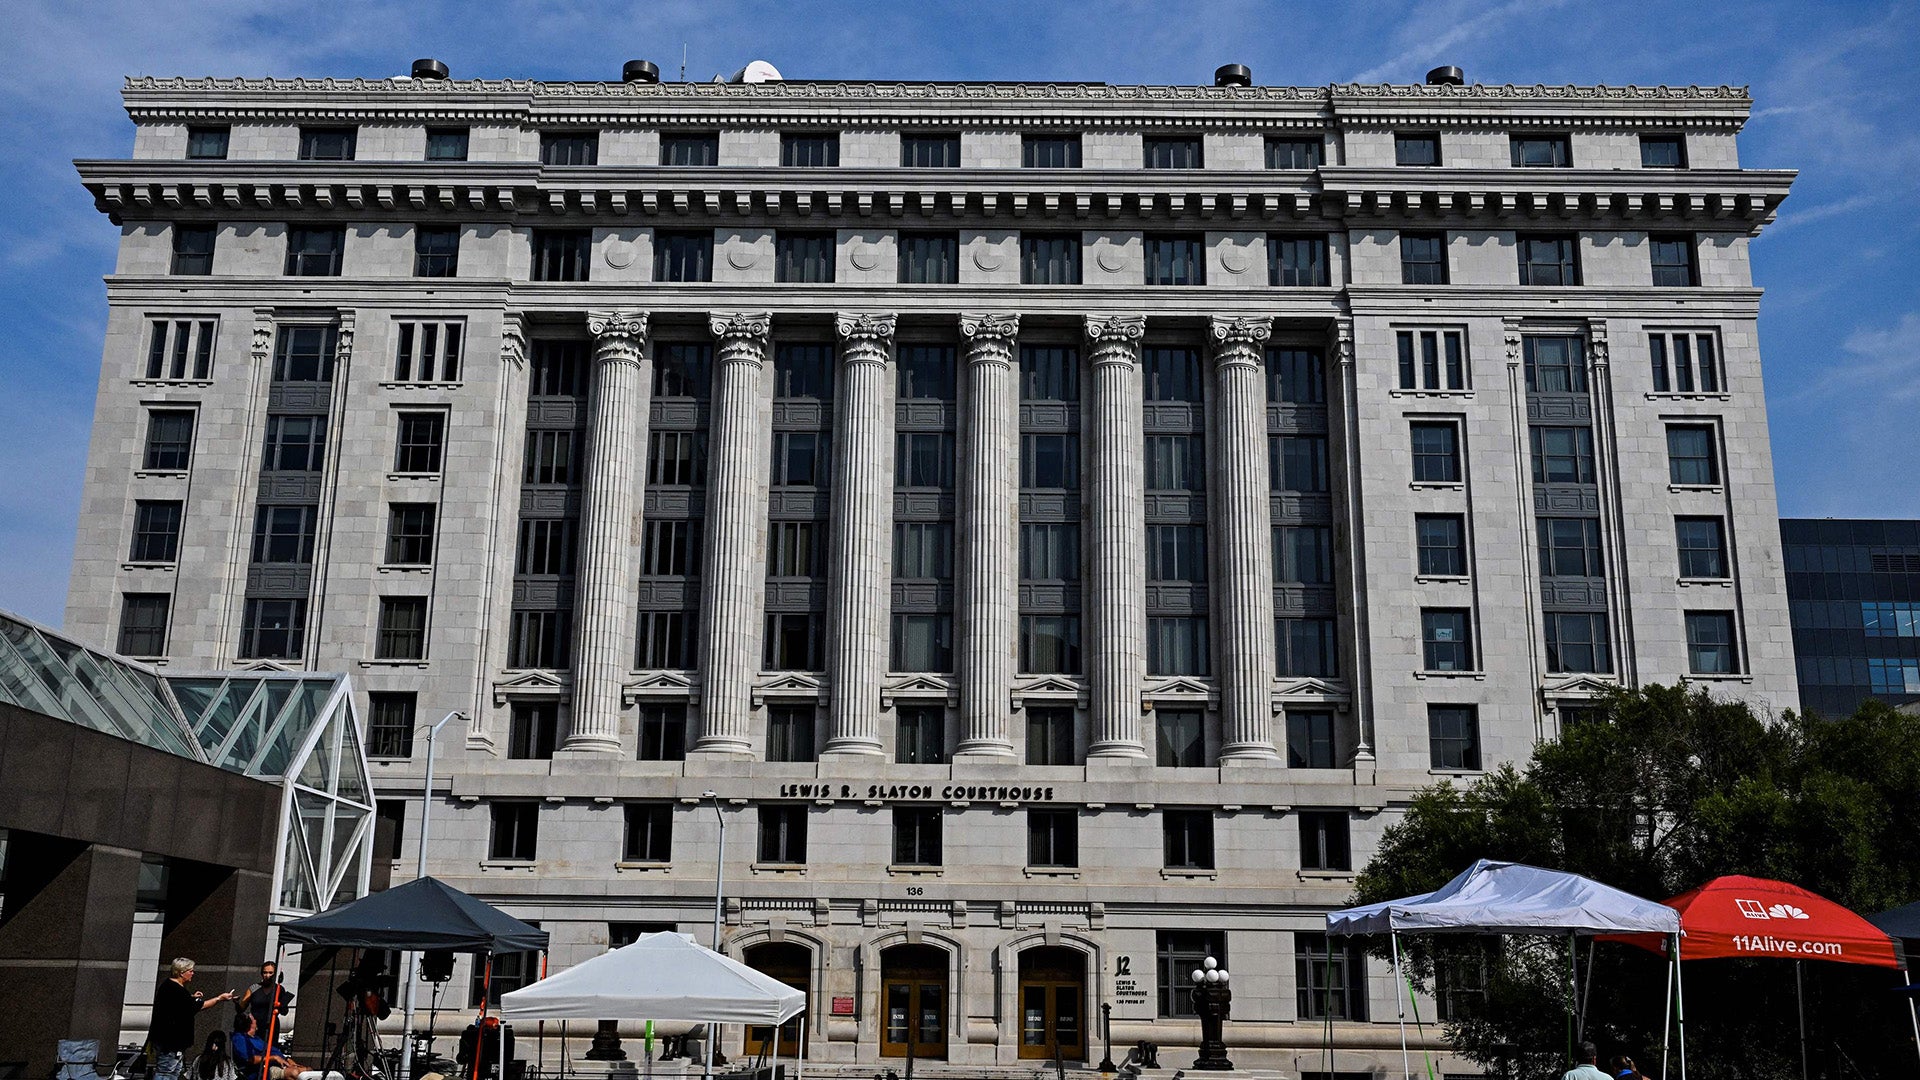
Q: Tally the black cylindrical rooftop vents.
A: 4